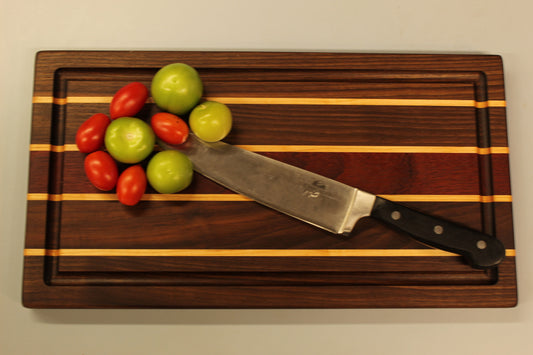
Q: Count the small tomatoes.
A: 5